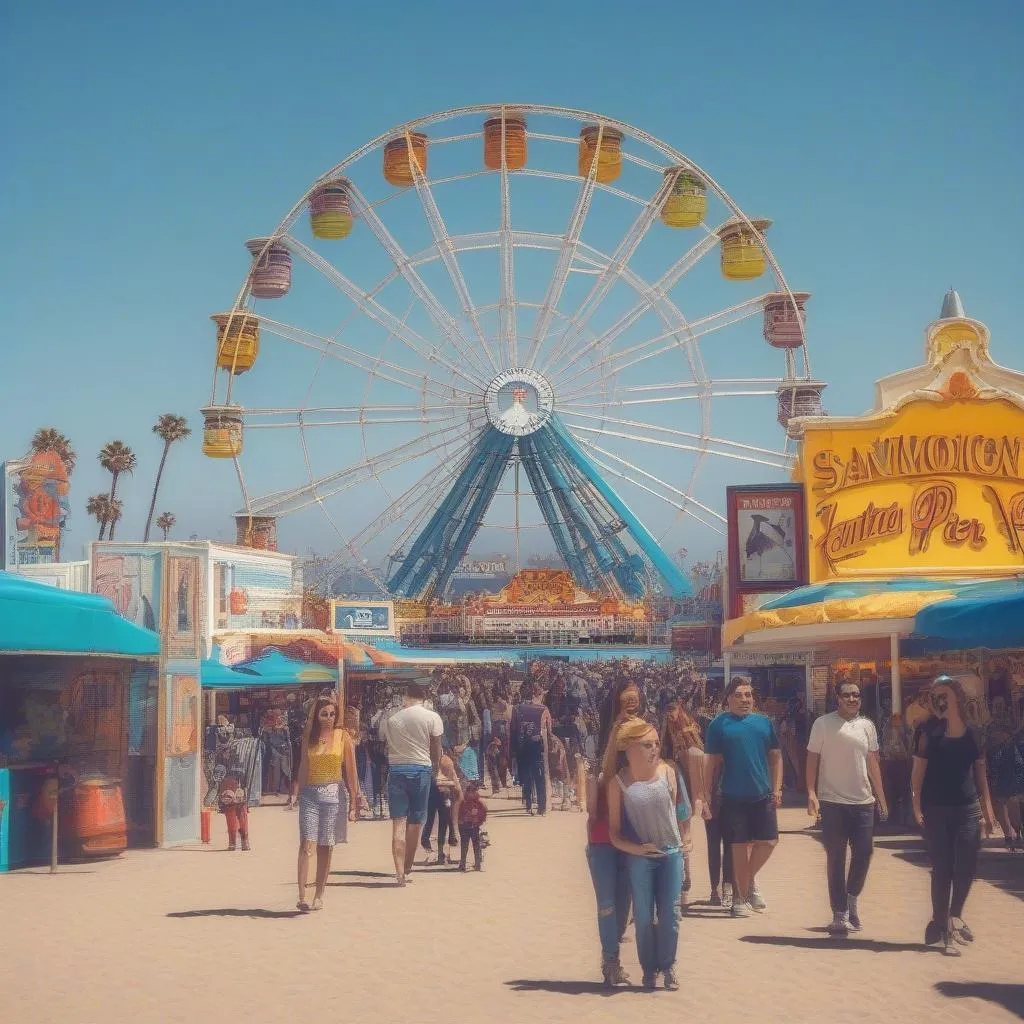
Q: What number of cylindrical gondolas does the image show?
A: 12